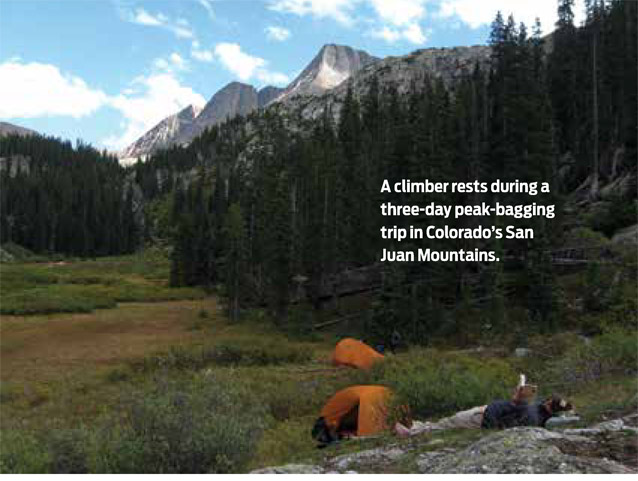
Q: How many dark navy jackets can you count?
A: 1